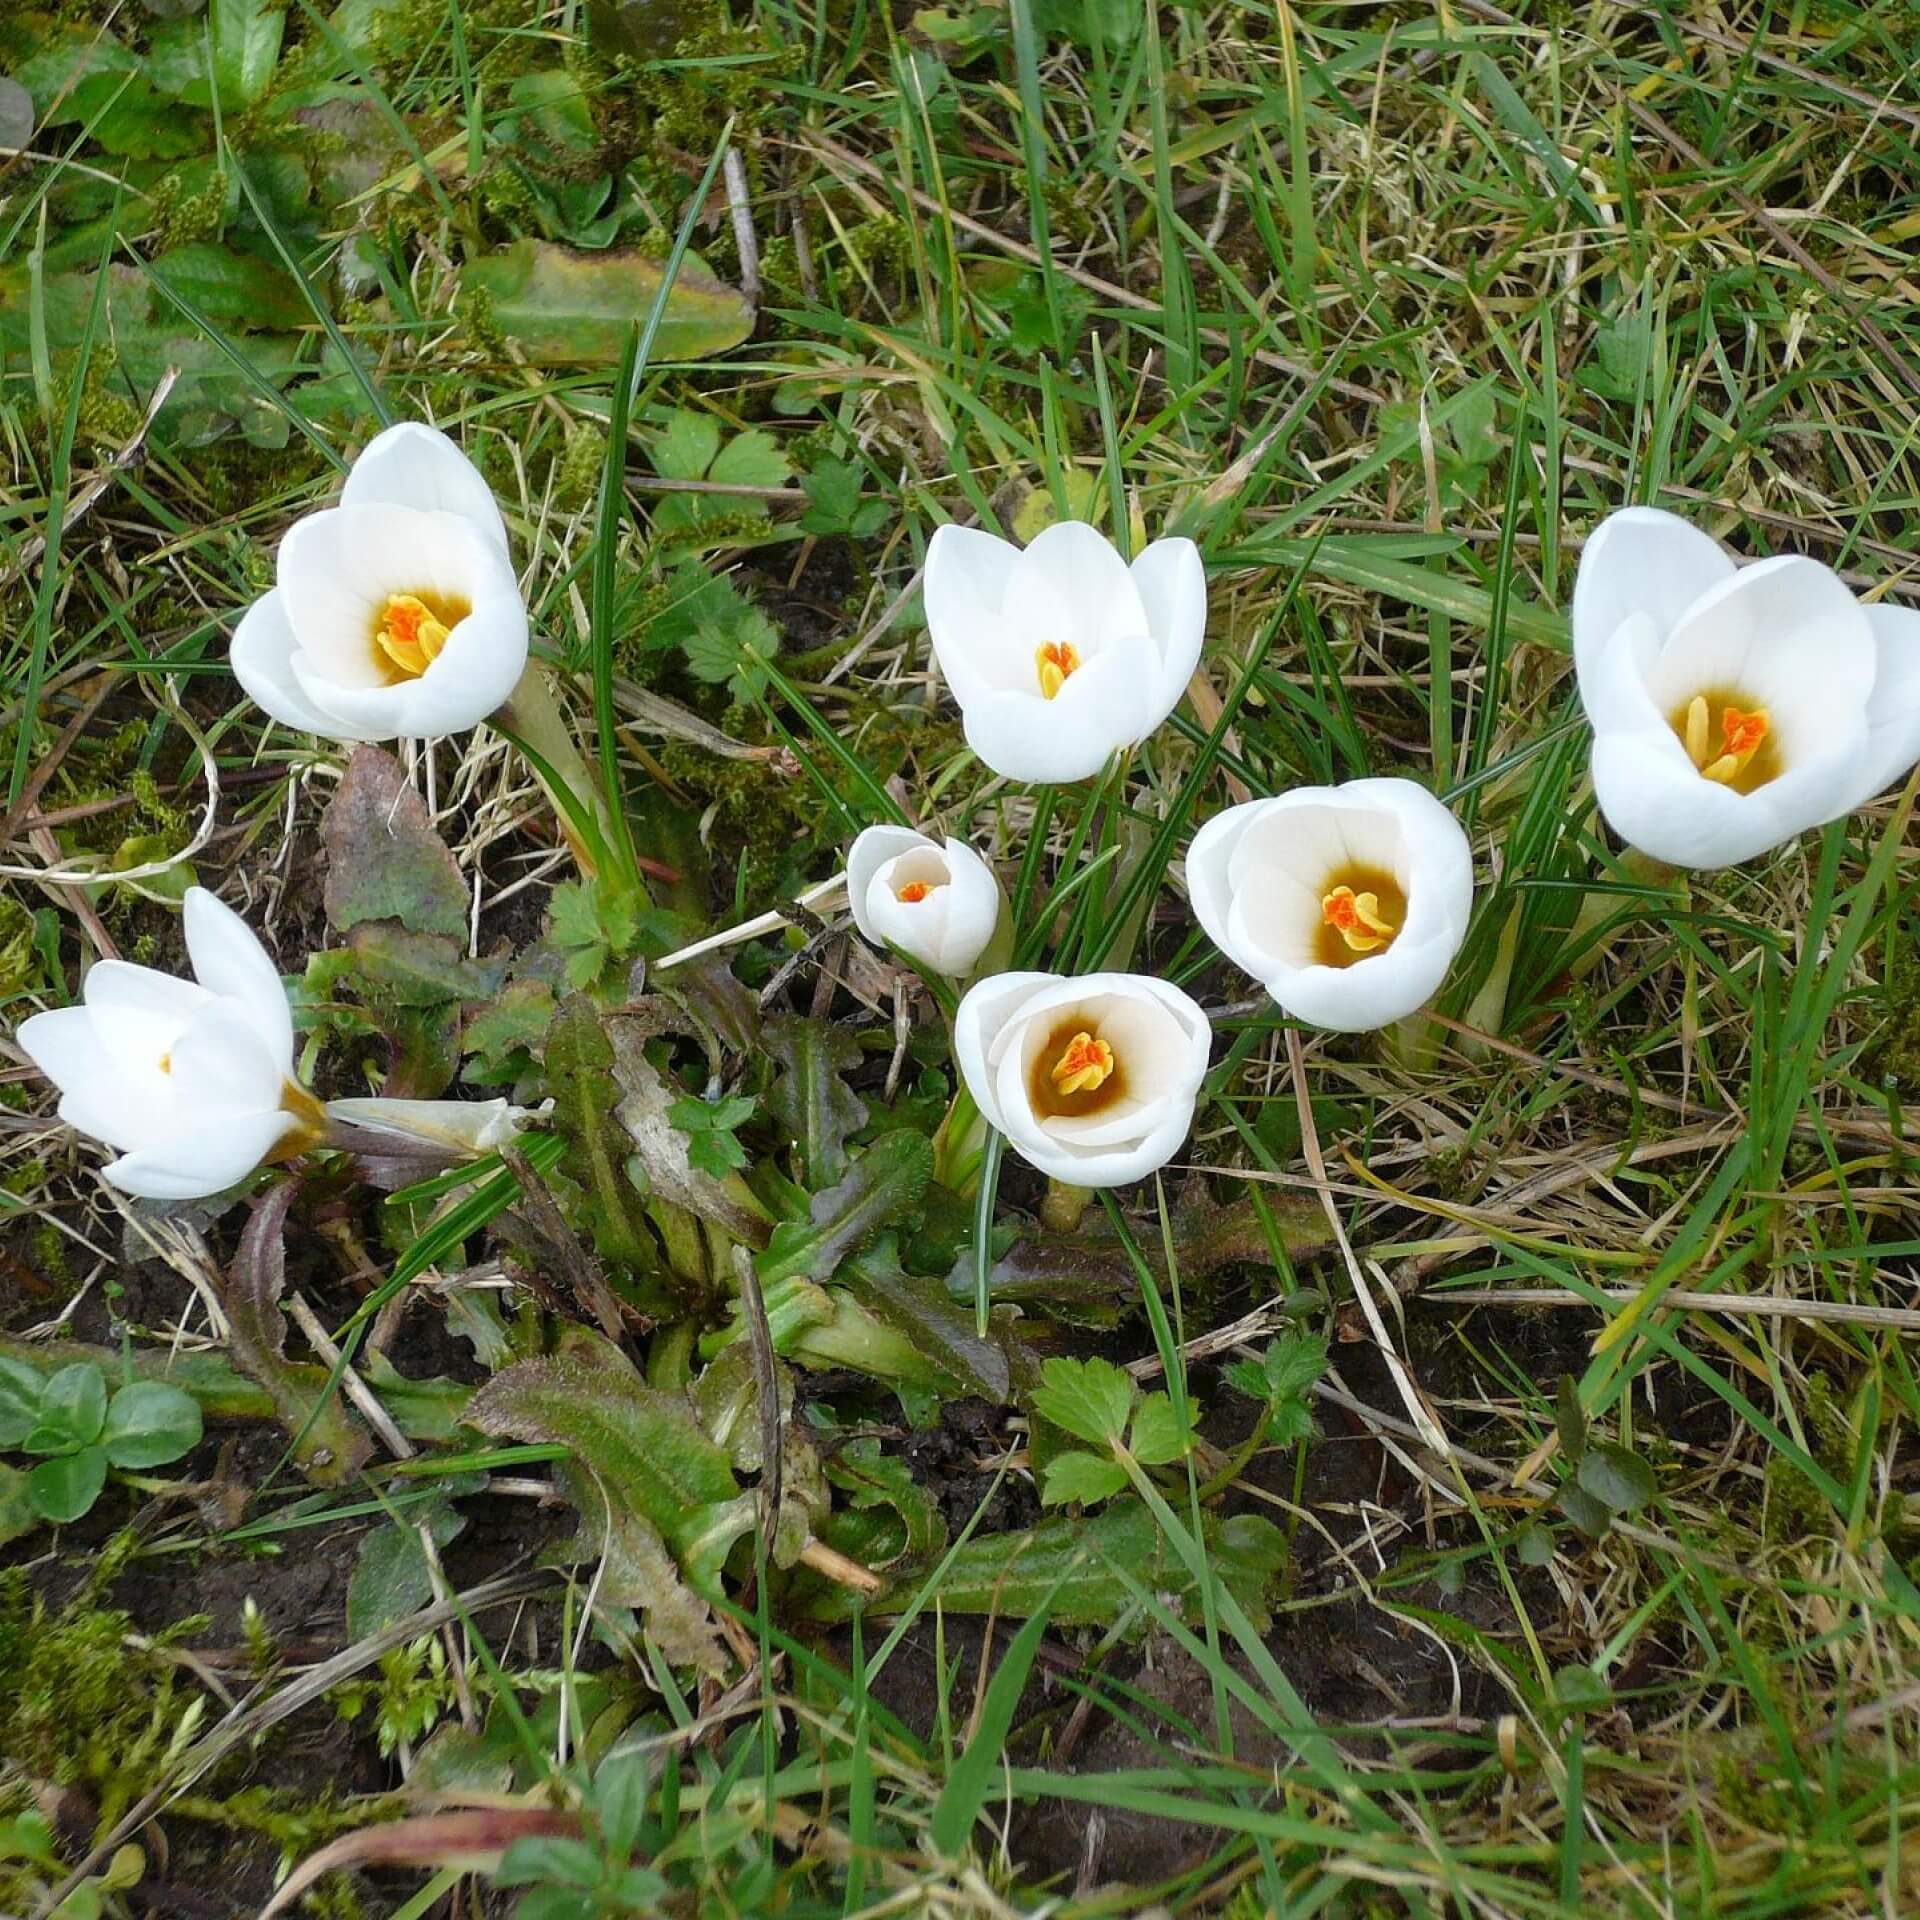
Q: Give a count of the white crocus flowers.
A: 7